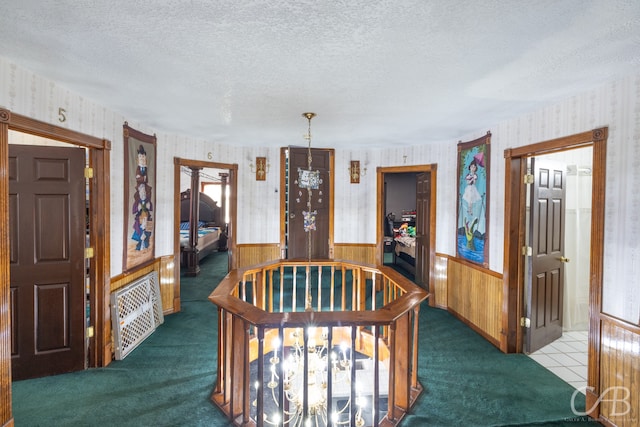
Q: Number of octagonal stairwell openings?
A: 1